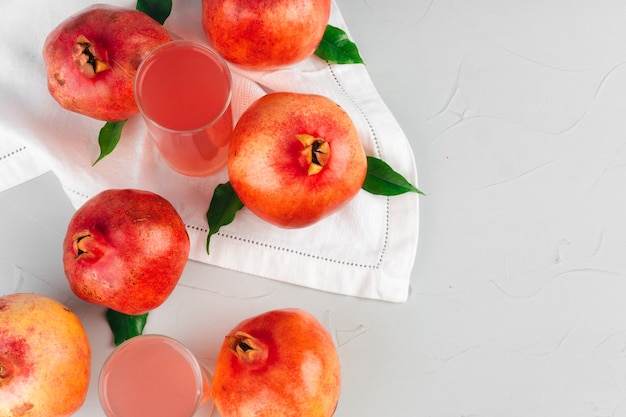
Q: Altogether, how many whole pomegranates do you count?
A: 6